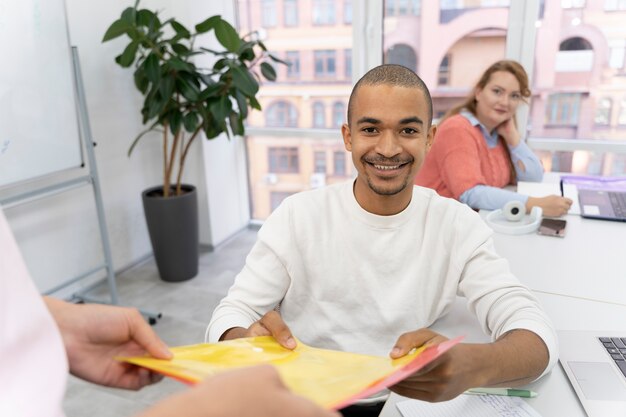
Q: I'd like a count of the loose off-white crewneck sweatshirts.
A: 1